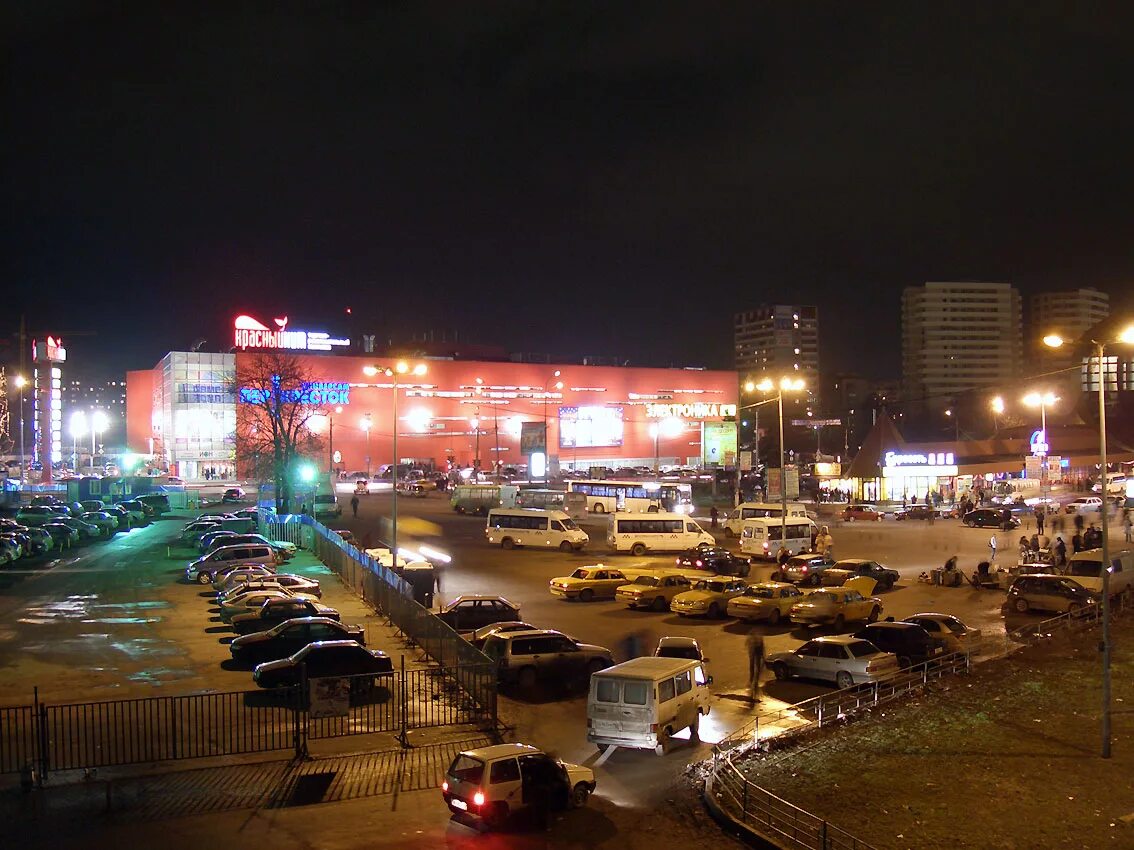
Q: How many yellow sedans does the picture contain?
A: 5